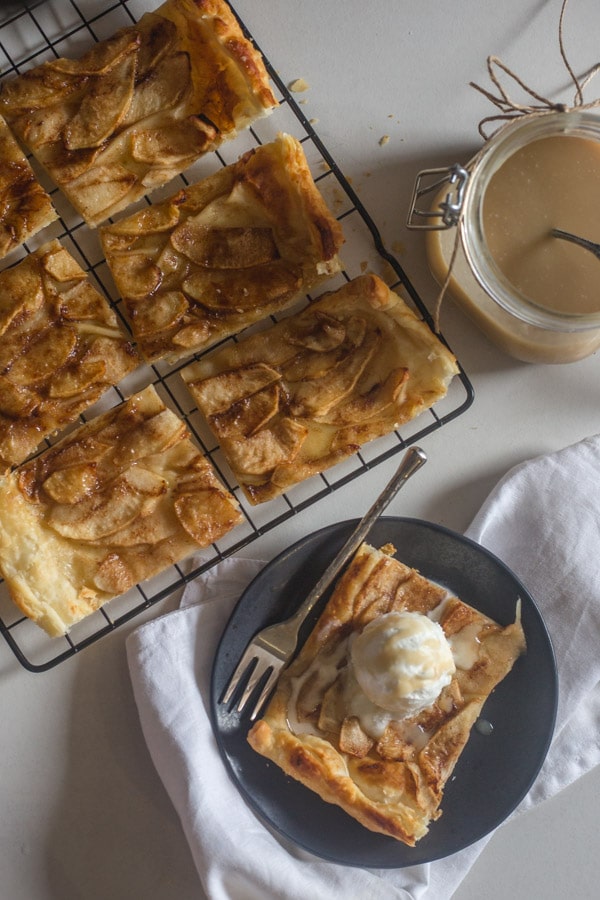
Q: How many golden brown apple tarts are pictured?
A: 7